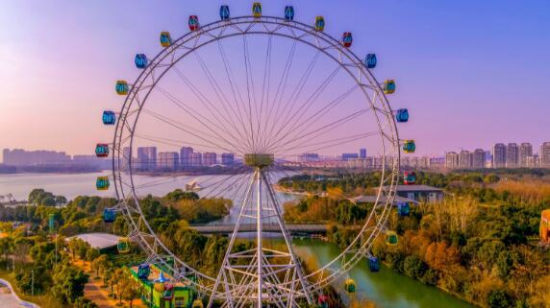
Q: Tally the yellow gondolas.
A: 11